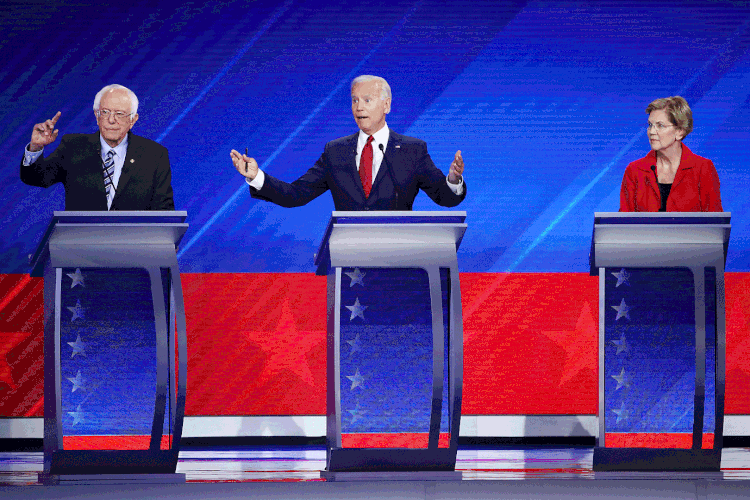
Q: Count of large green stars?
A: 0